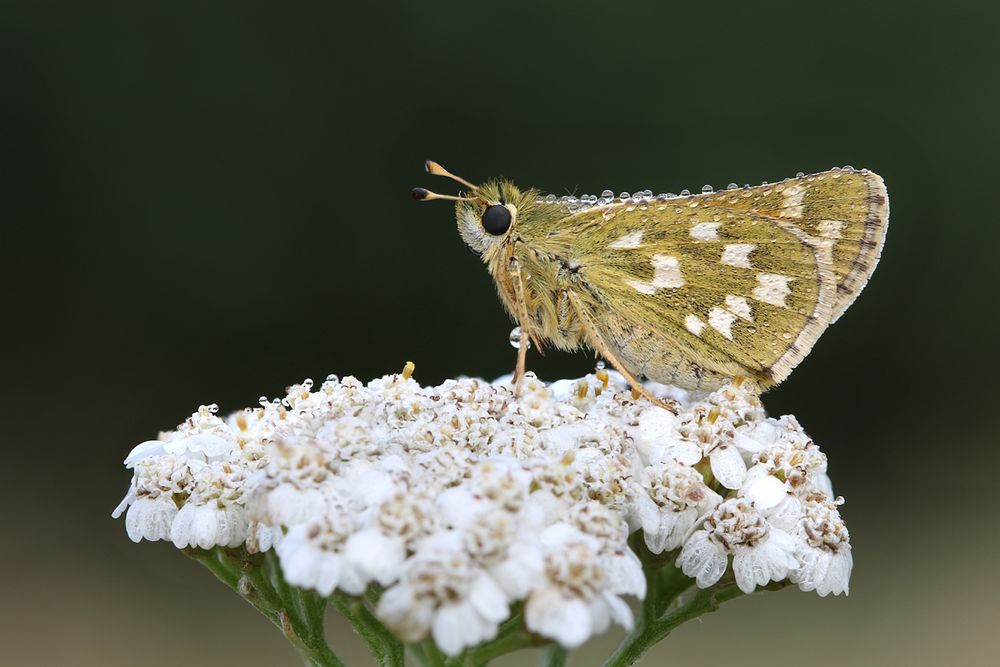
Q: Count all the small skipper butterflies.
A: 1